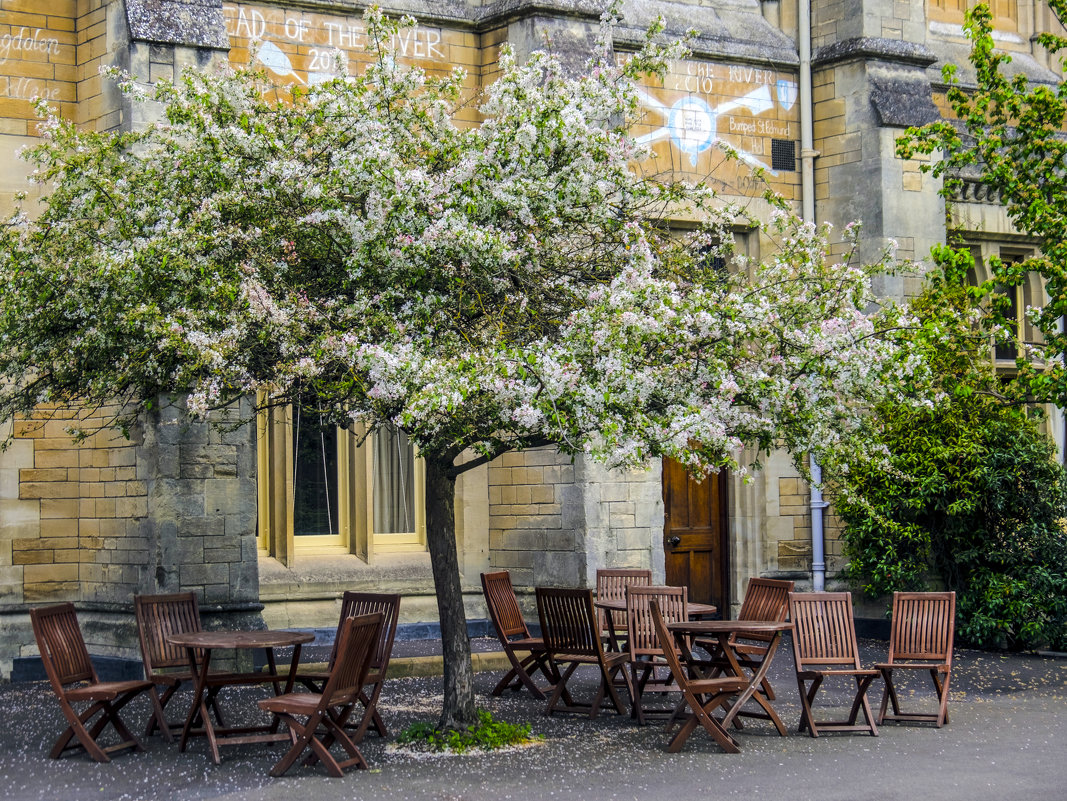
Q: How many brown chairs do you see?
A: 12